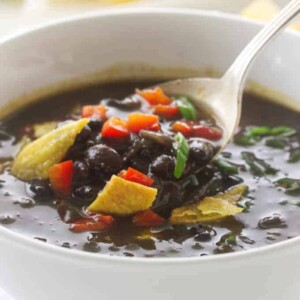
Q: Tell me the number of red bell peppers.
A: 11